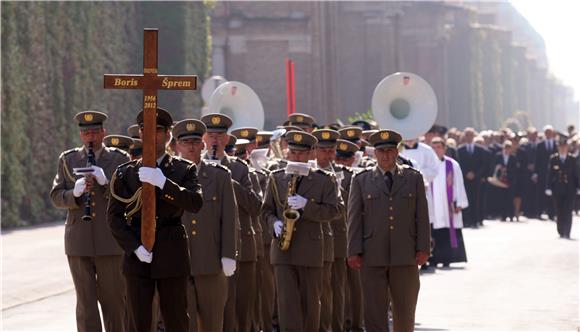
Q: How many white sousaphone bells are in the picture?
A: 3